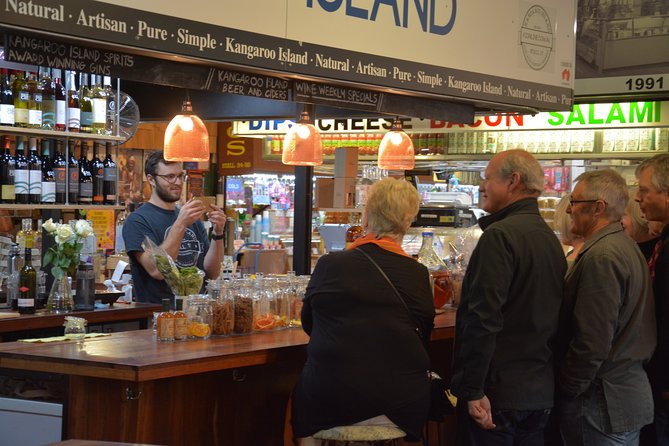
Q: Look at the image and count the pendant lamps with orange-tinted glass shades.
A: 3